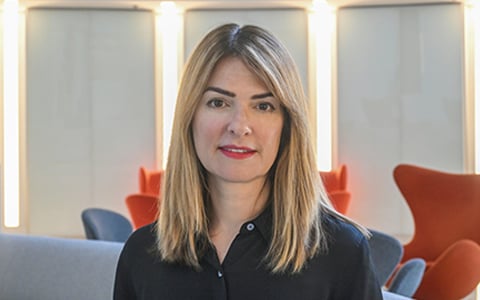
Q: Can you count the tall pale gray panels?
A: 3